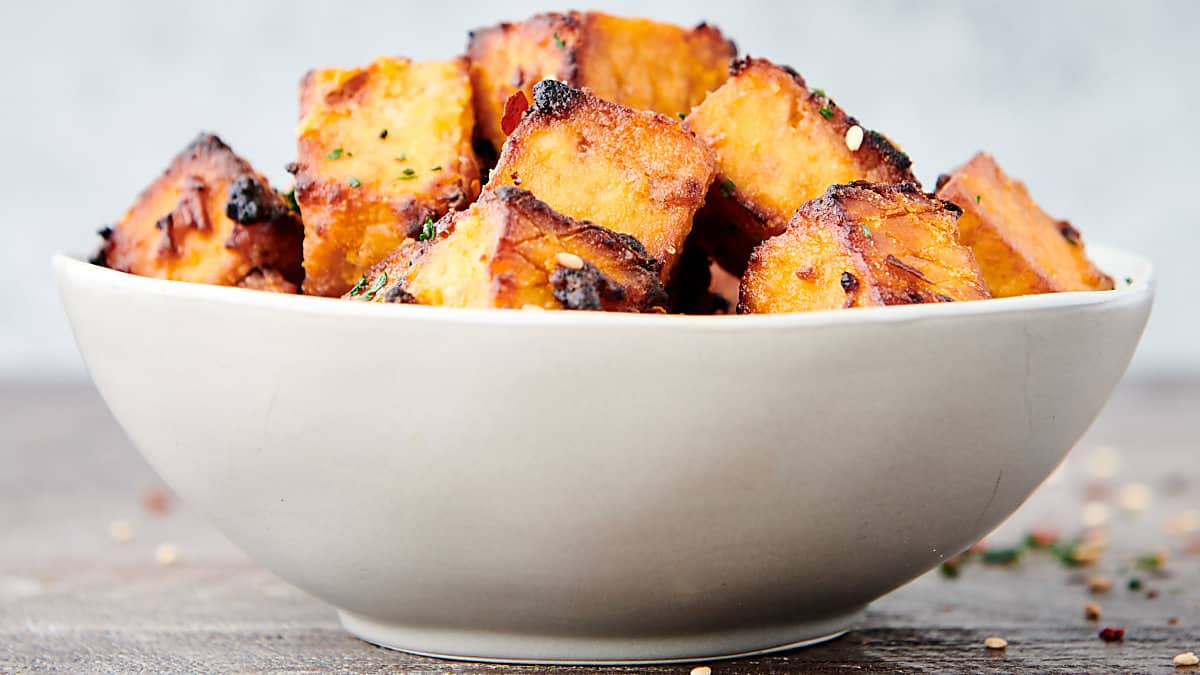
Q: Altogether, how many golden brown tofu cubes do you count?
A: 8